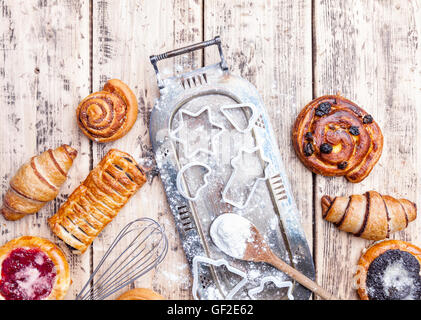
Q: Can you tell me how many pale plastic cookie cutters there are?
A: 6